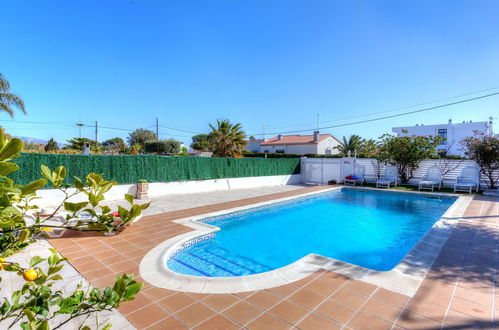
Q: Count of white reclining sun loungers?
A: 4